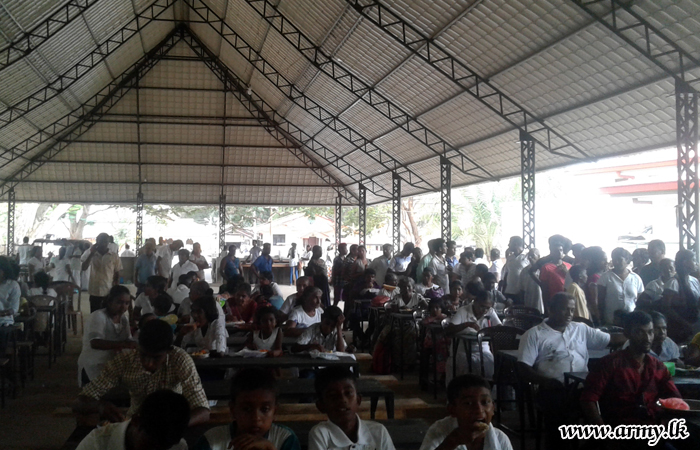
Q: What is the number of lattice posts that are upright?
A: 9